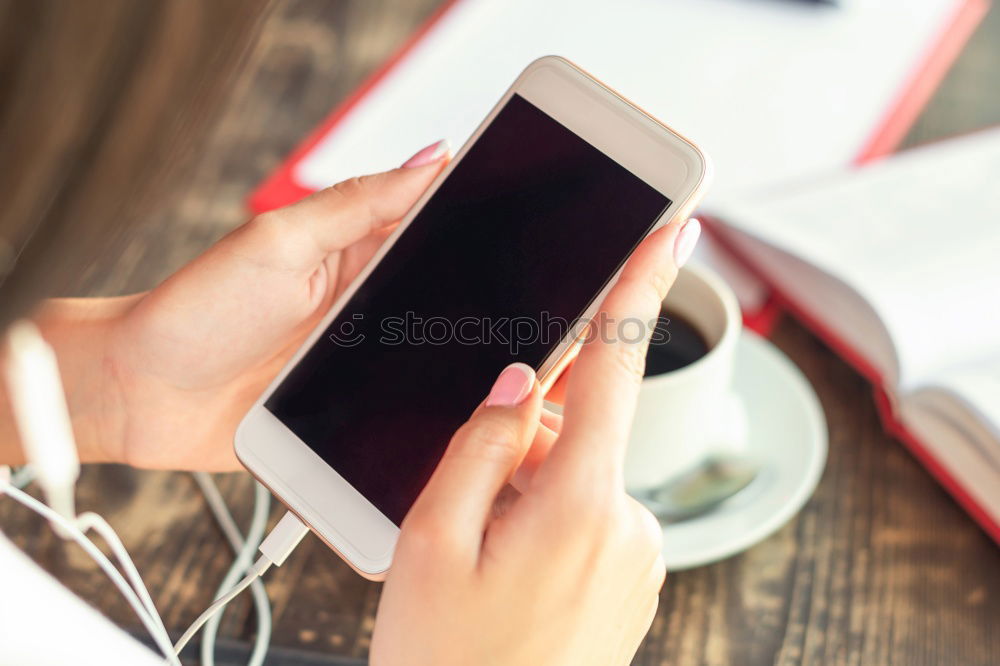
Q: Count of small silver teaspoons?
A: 1